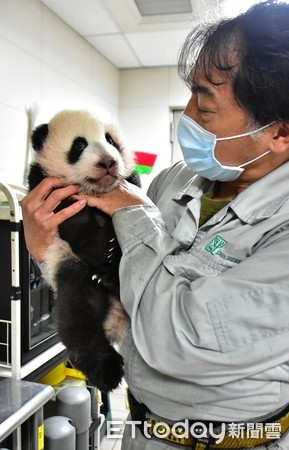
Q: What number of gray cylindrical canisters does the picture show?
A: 2